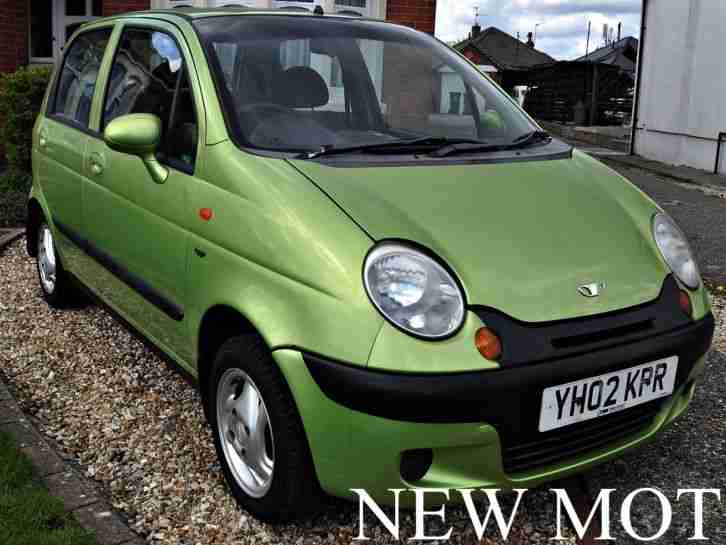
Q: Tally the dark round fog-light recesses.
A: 1